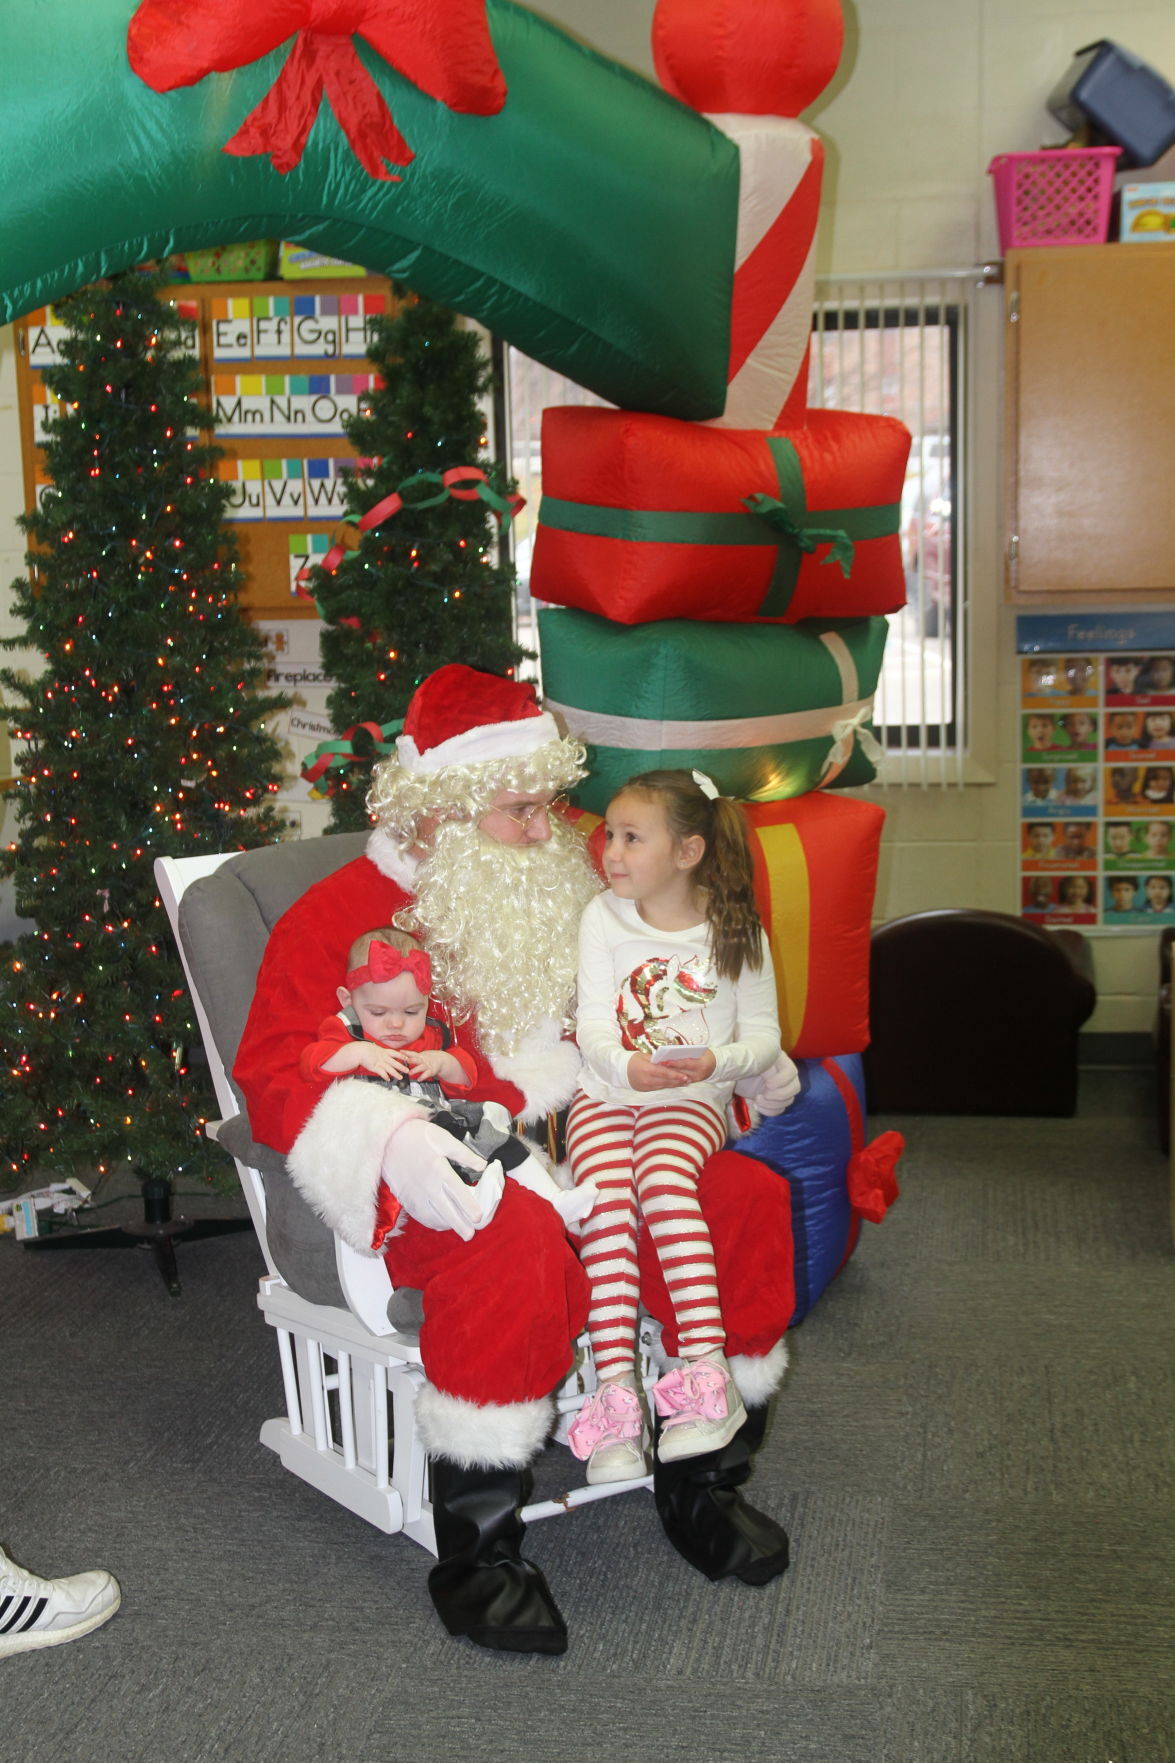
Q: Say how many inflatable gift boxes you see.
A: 4